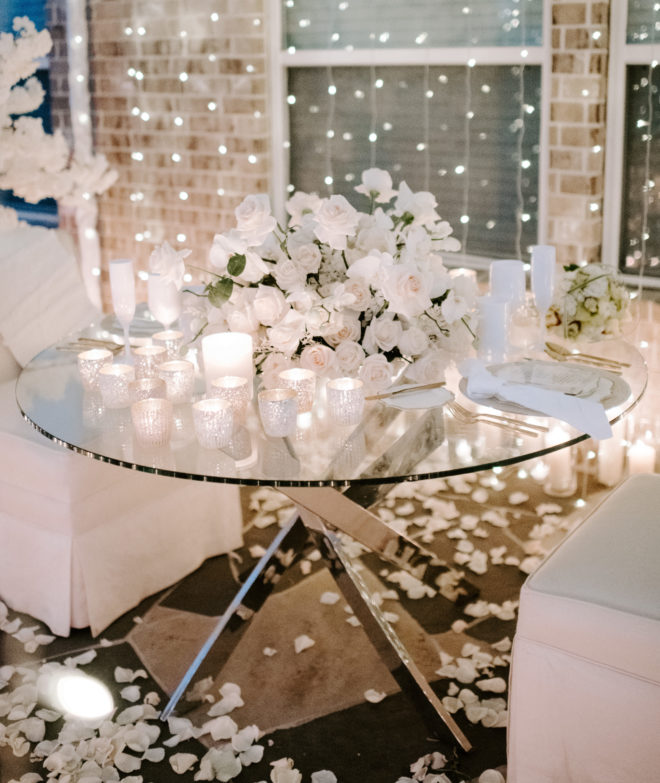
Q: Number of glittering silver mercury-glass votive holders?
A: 12